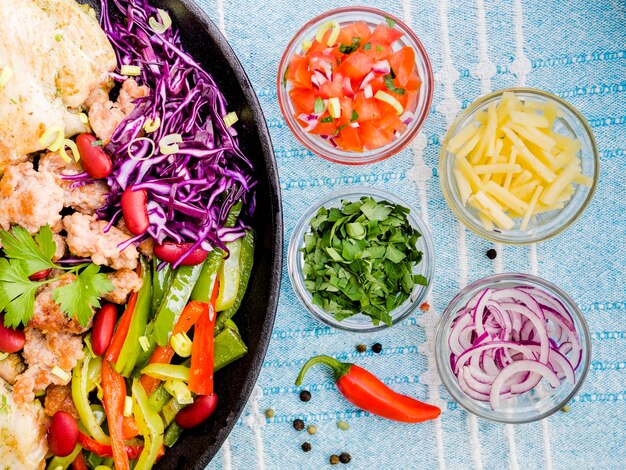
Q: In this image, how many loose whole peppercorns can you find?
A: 13